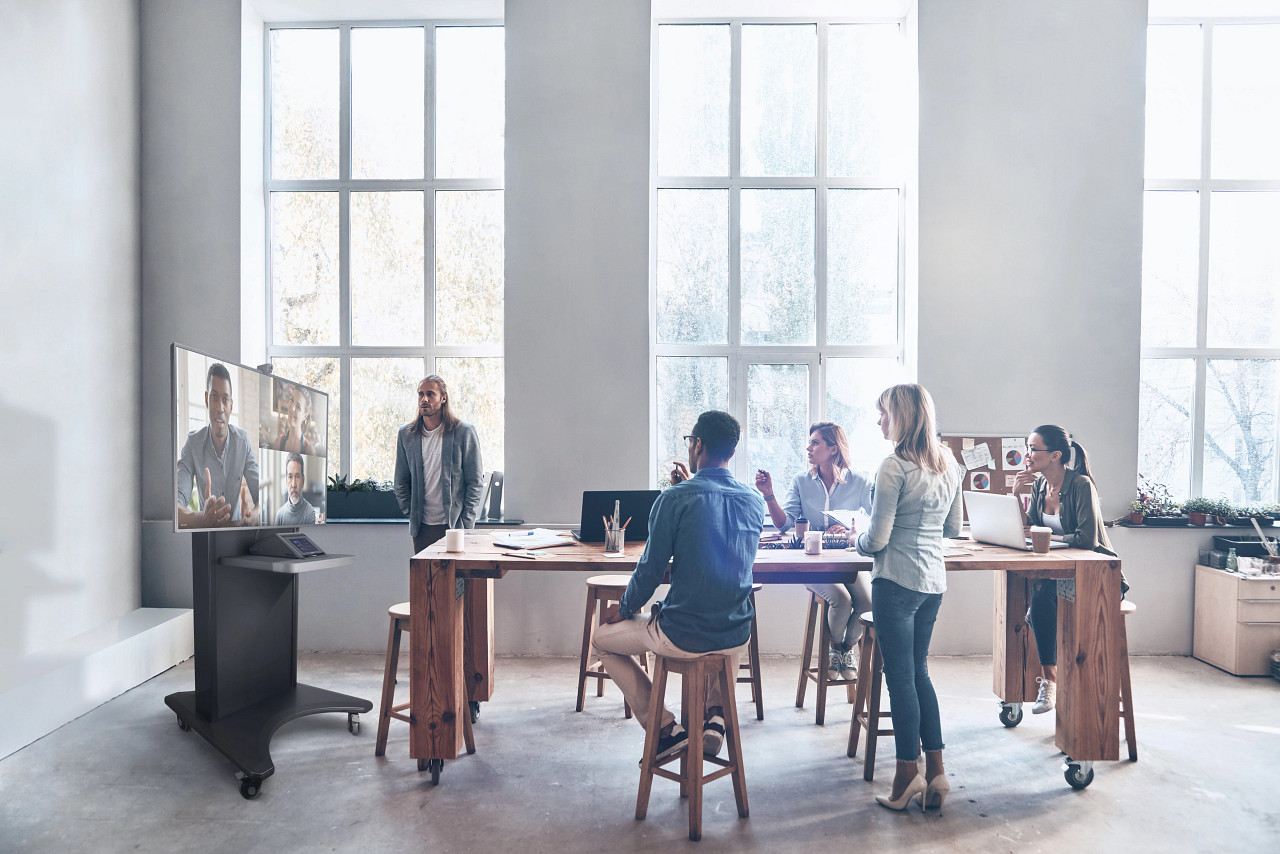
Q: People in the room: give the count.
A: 5